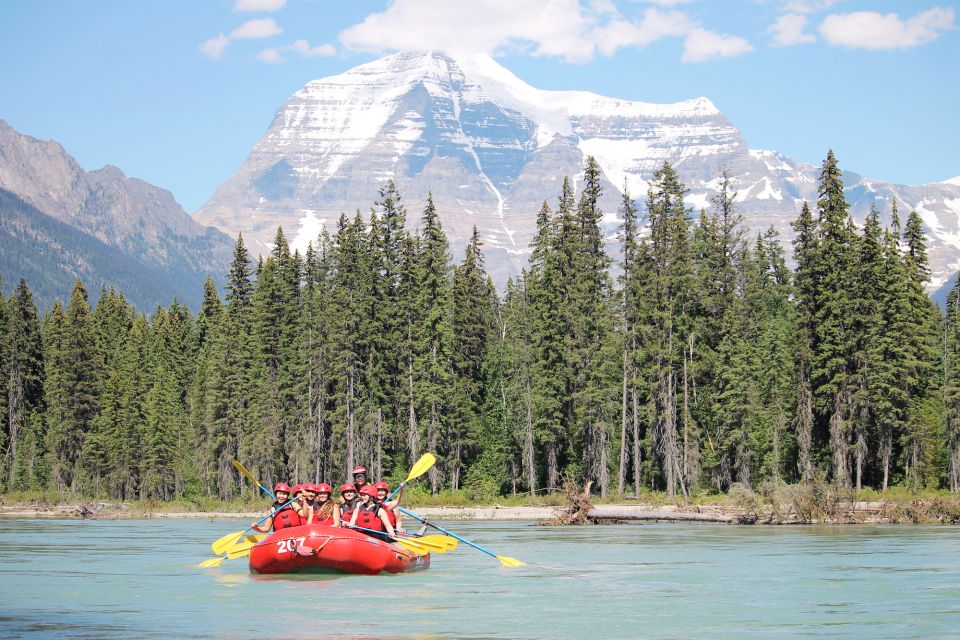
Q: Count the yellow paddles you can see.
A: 10